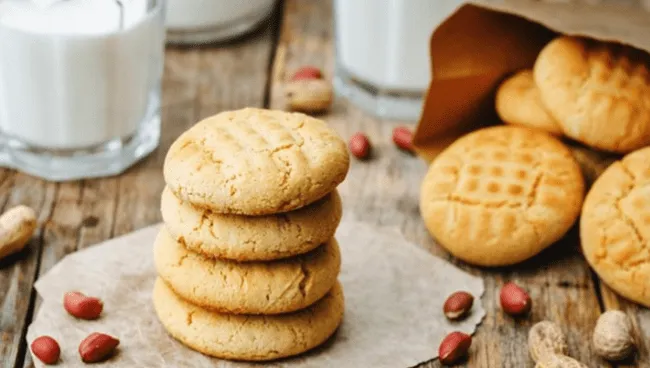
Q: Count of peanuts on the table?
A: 13